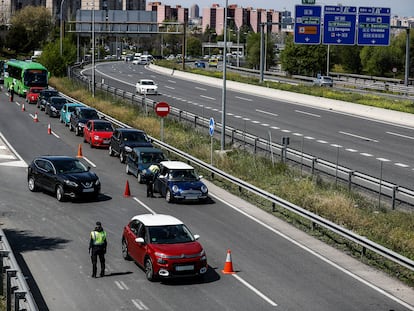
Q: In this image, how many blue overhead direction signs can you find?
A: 3